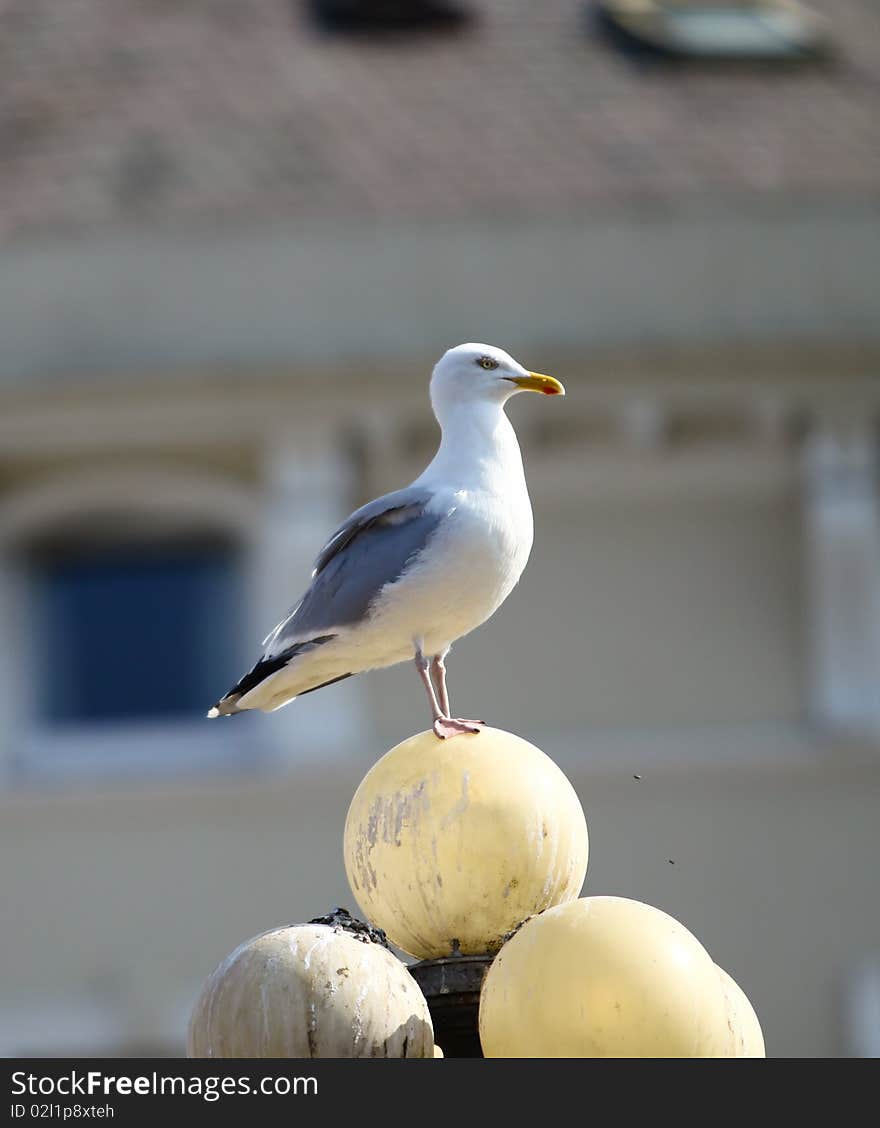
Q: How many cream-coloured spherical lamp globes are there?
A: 4